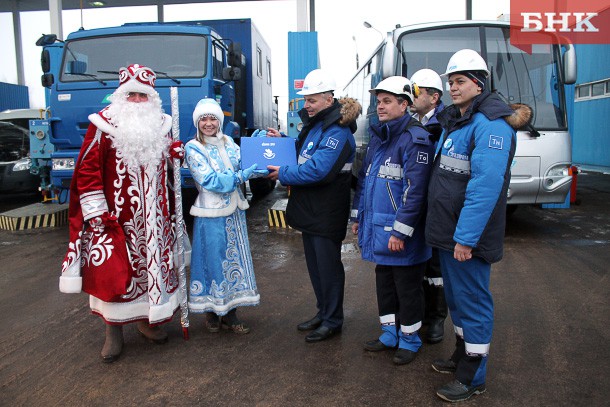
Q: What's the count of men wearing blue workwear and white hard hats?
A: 4